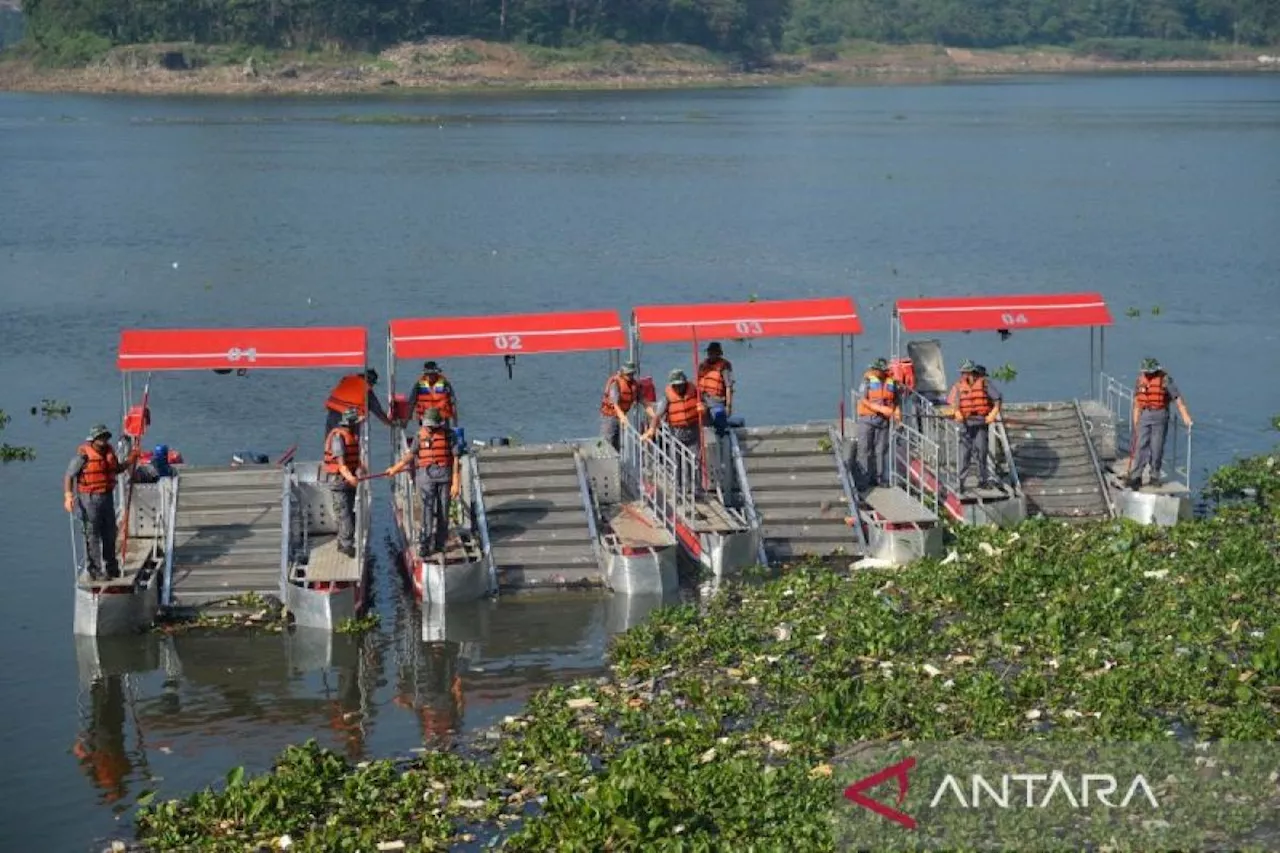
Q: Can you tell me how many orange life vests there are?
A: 11